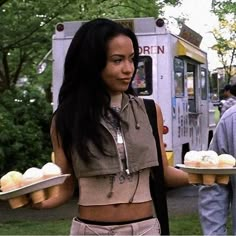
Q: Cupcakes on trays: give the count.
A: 6